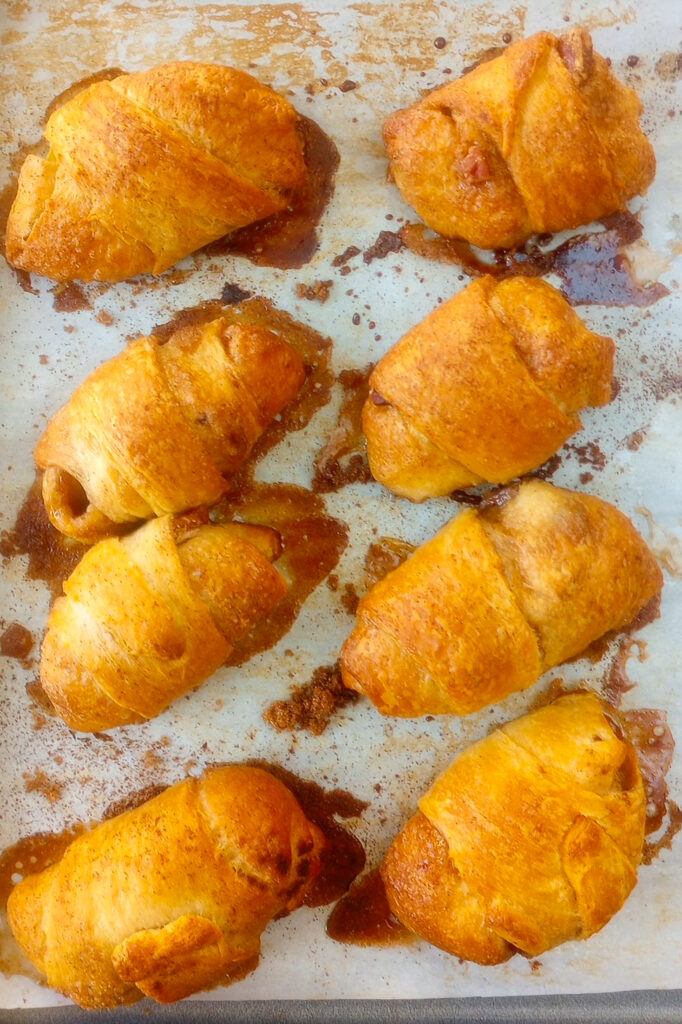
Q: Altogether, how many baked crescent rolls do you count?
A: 8